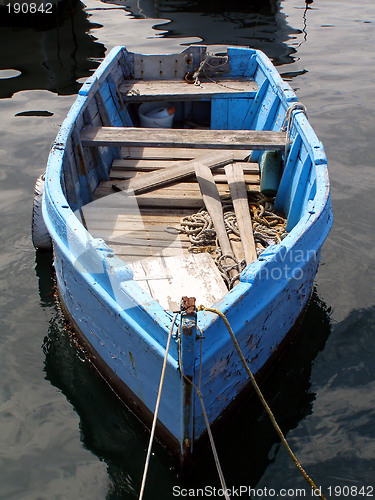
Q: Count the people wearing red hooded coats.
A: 0